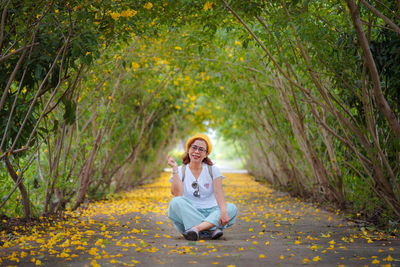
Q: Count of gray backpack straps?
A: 2